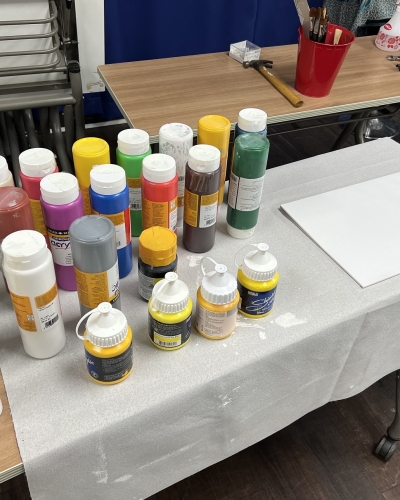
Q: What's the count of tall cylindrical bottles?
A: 15